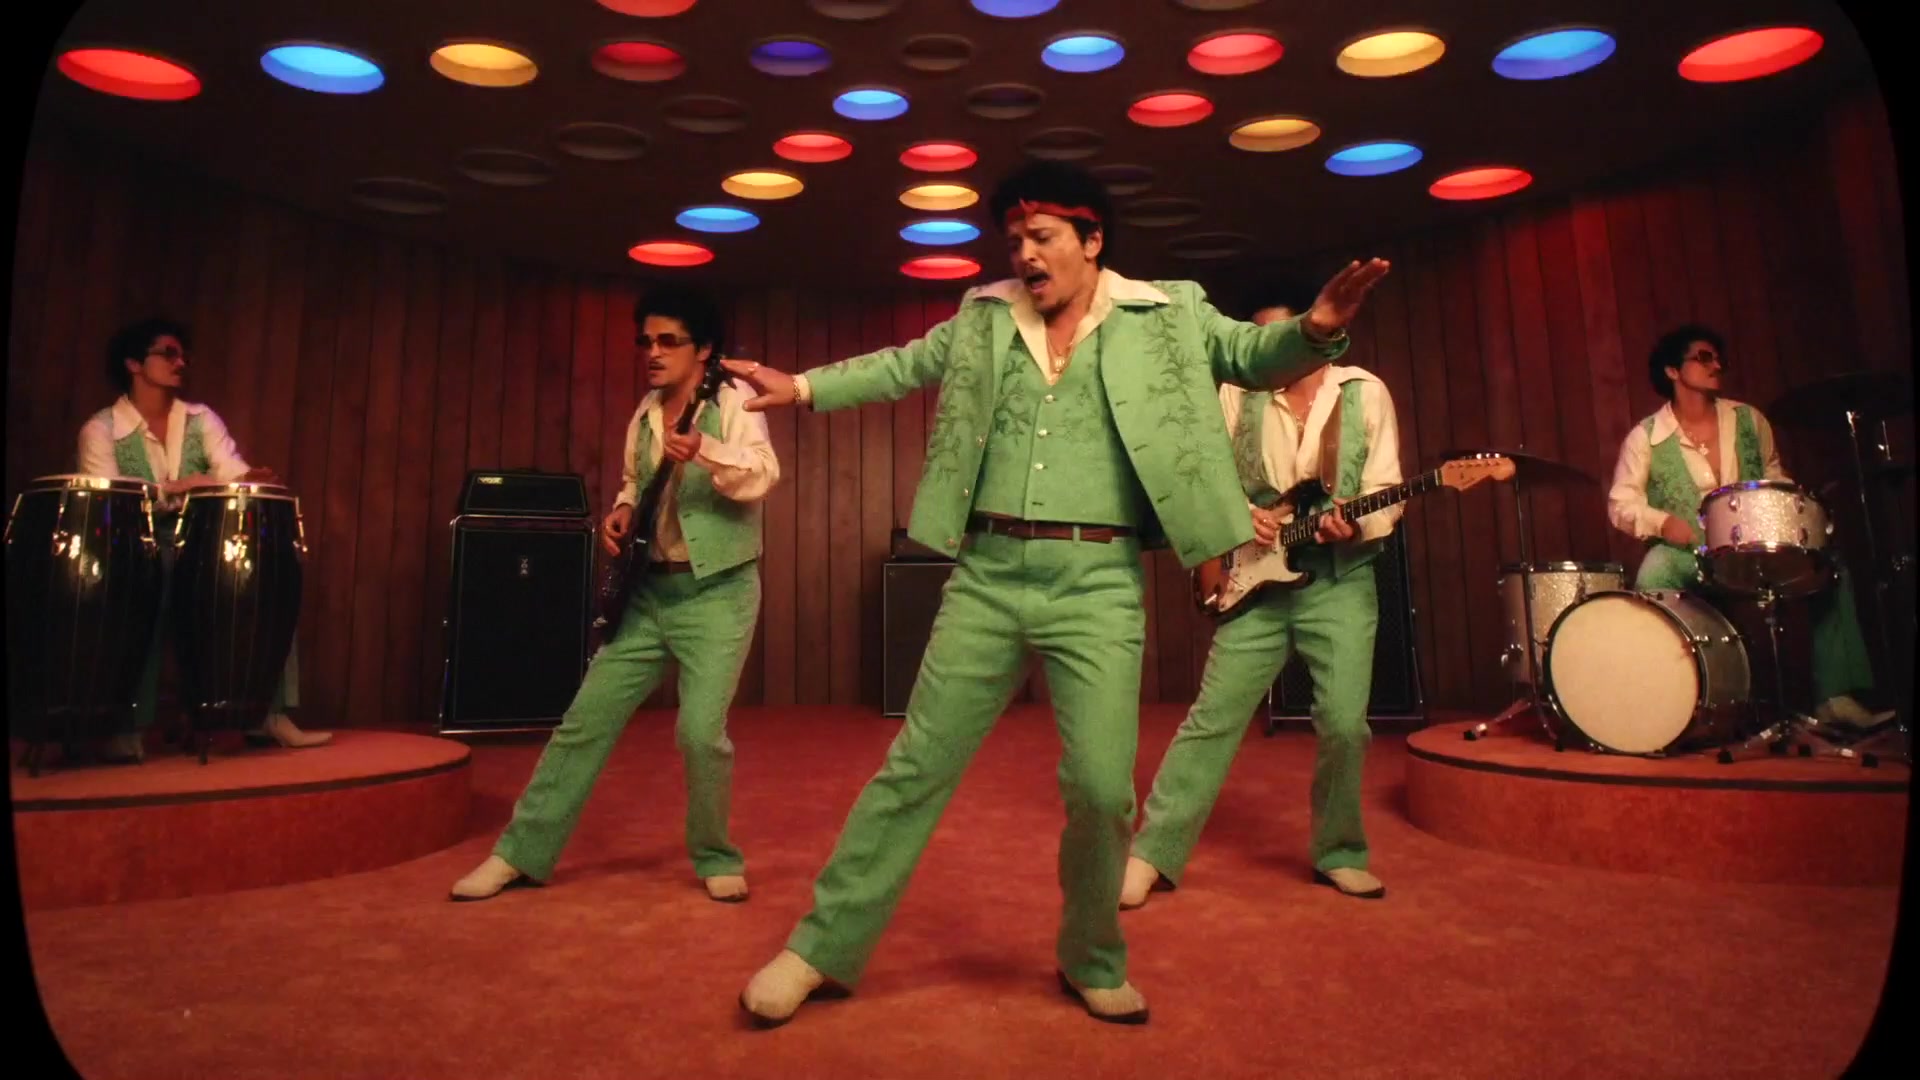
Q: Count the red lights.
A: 11